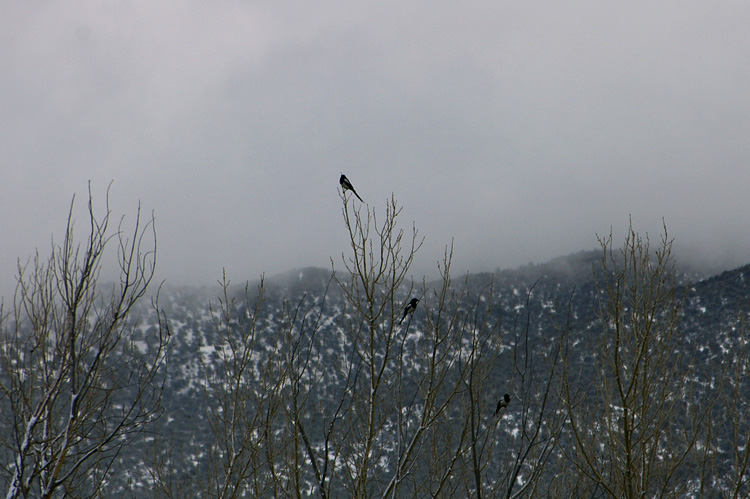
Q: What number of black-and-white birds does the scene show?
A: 3